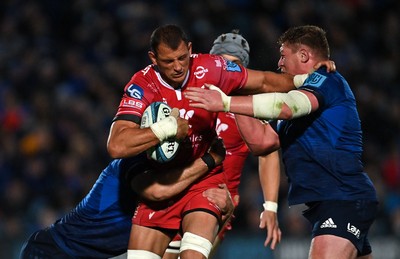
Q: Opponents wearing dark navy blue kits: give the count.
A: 2